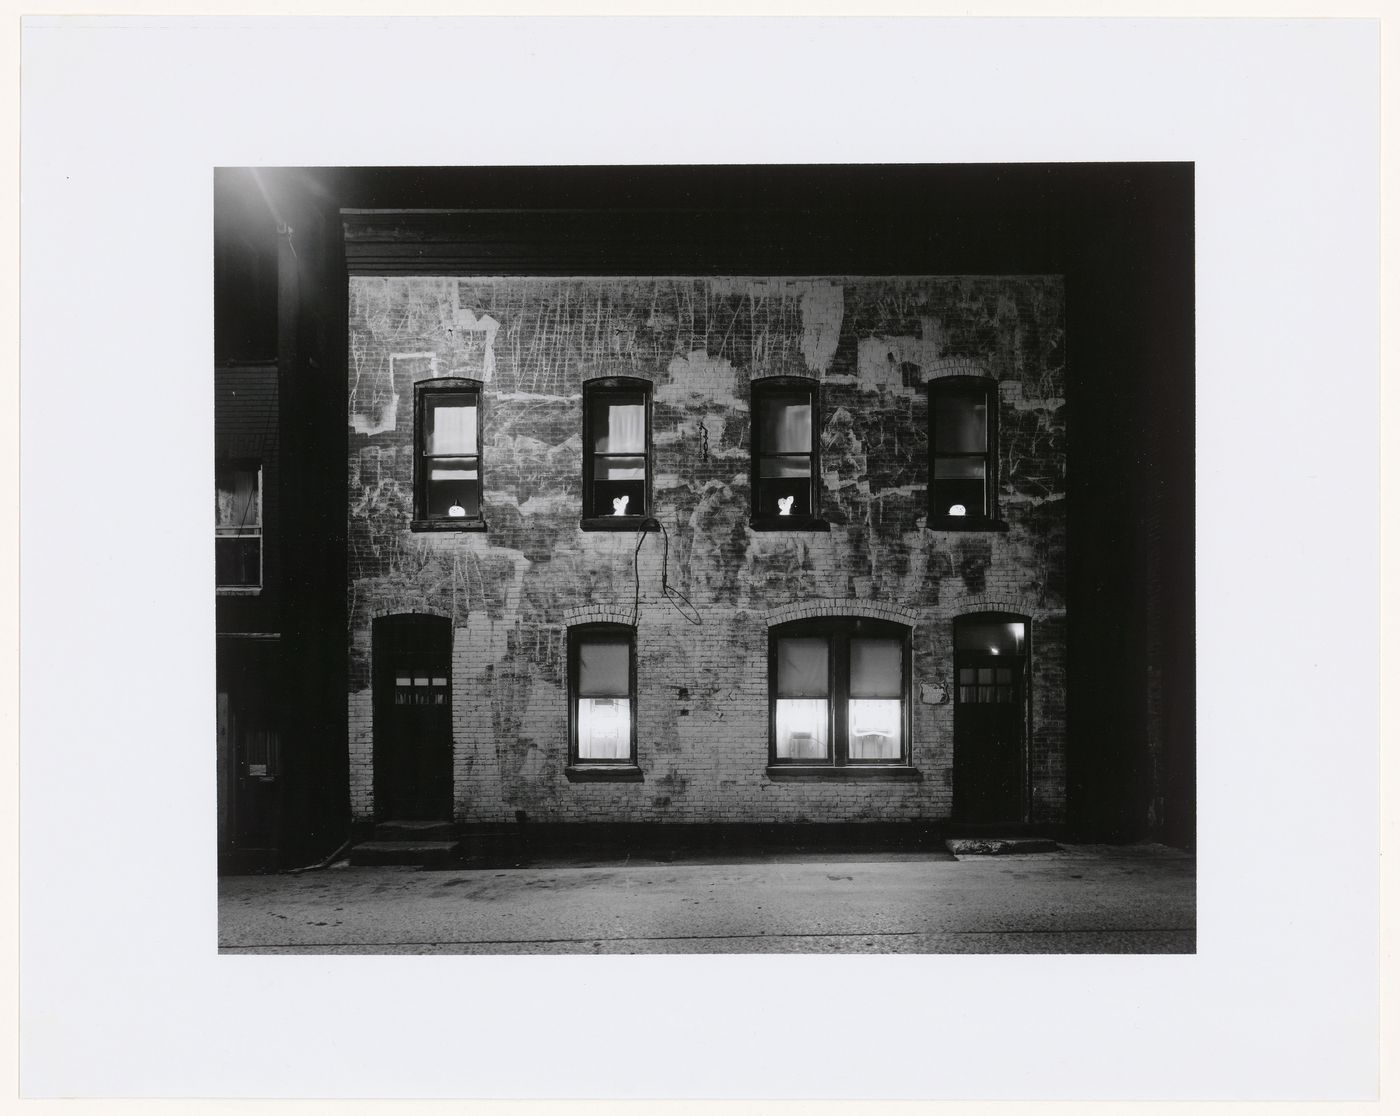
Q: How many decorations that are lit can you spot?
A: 4